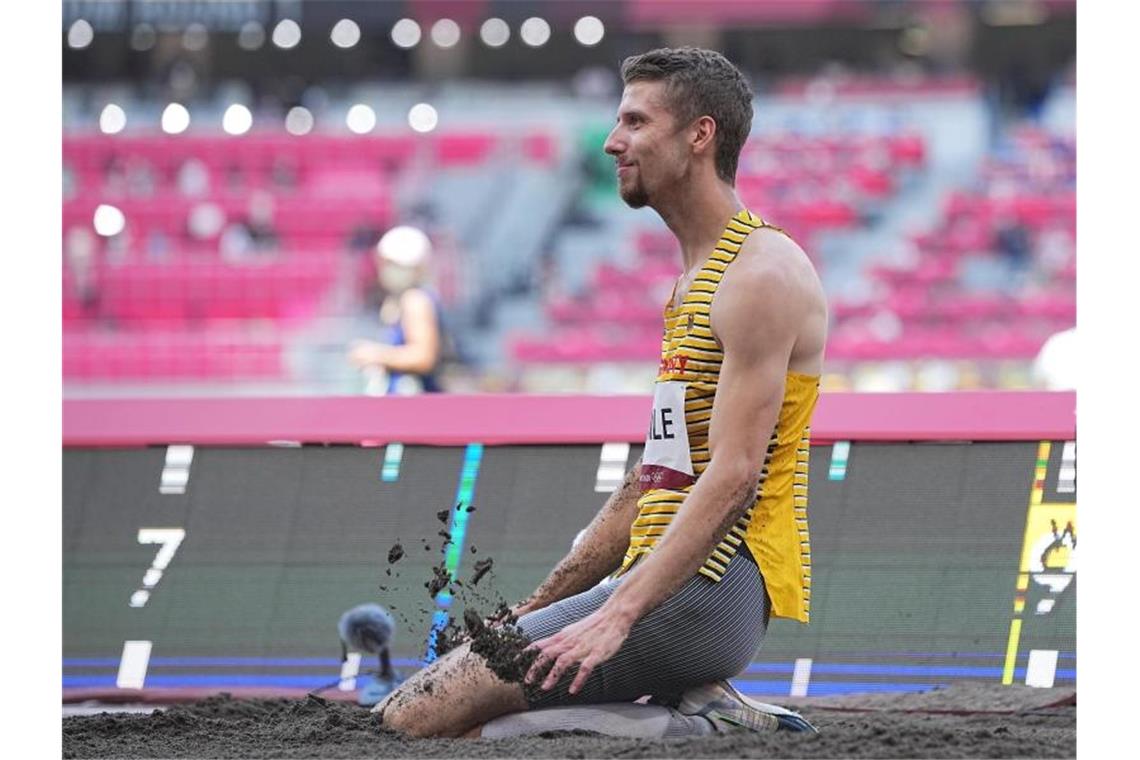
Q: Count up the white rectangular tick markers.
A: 7